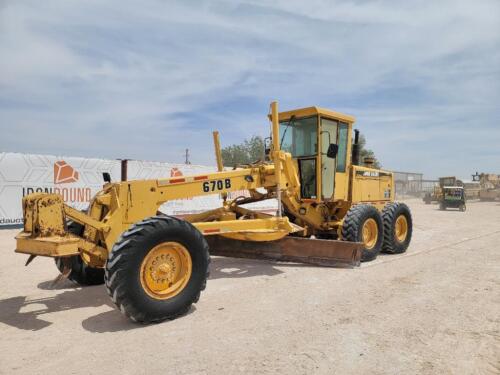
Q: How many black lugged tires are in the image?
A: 4